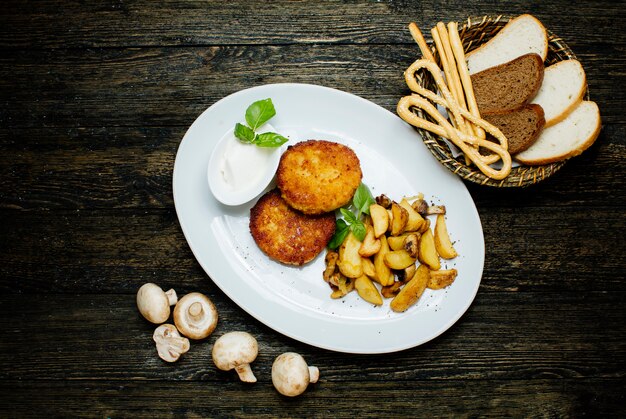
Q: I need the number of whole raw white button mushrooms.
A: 4